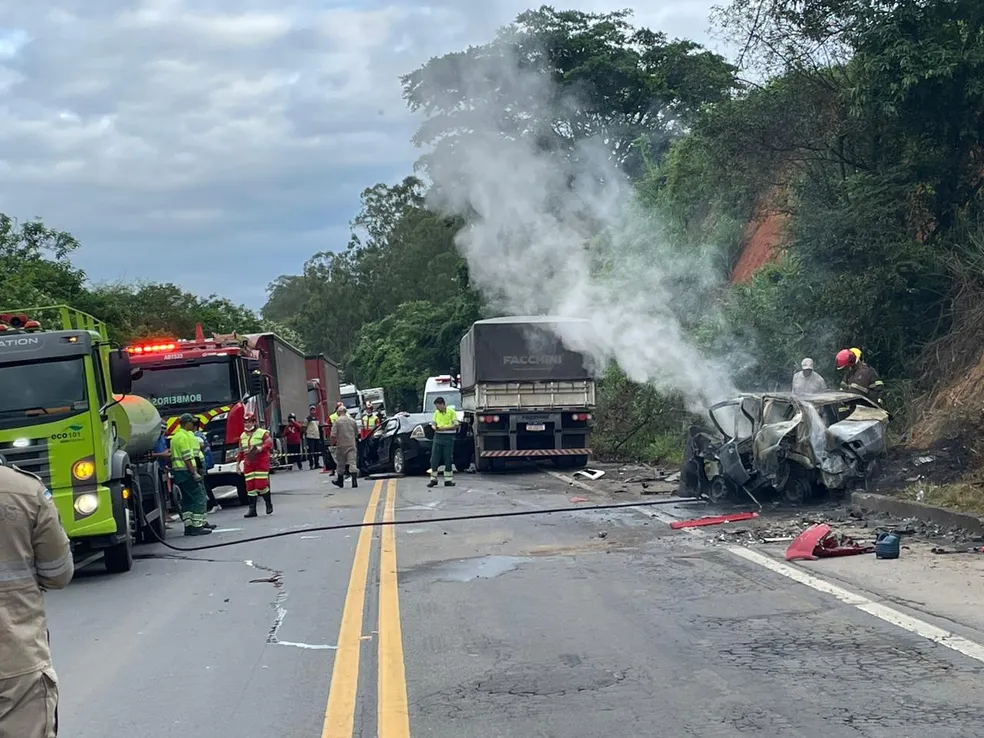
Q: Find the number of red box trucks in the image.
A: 2